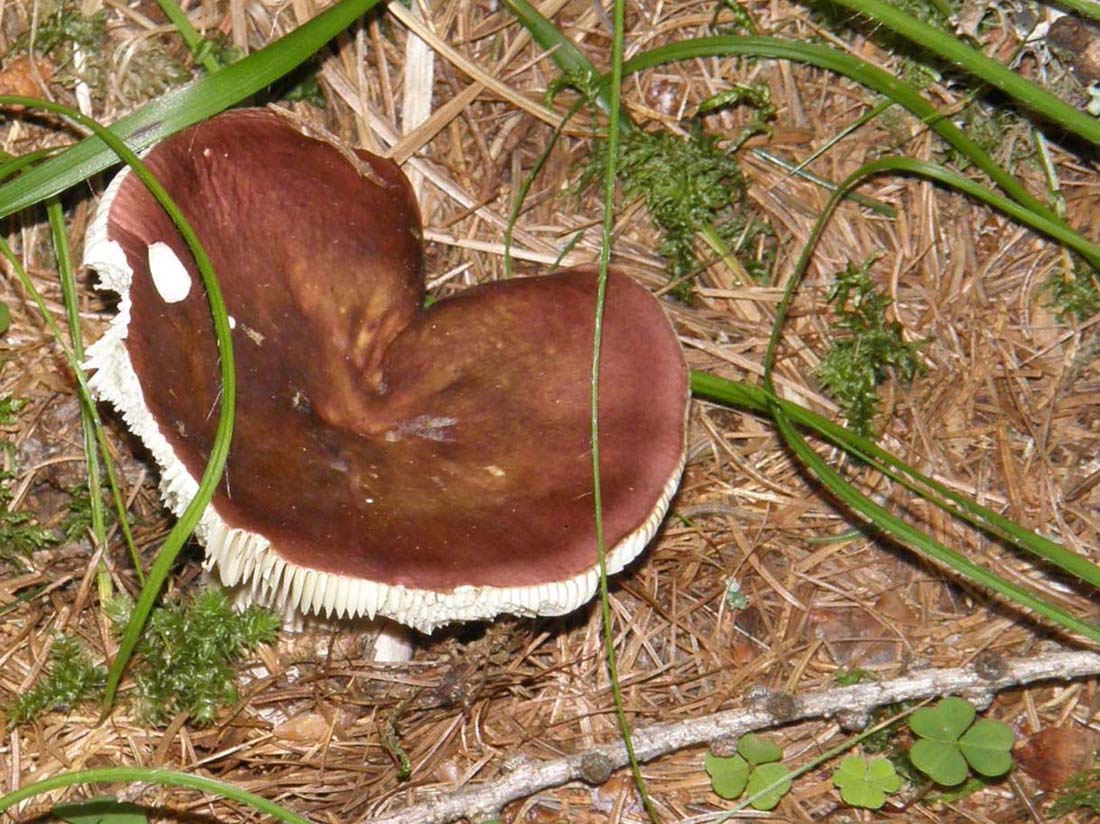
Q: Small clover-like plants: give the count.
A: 3